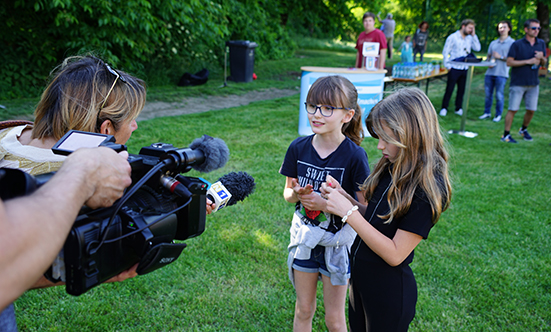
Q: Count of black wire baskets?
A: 0